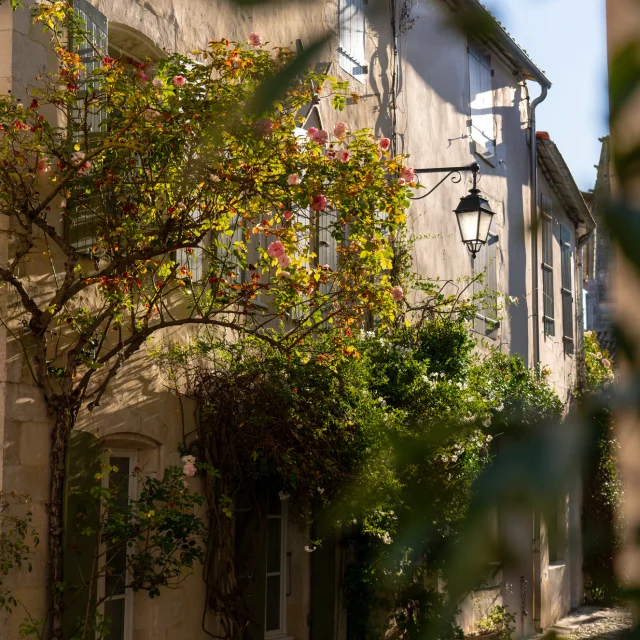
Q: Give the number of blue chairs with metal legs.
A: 0